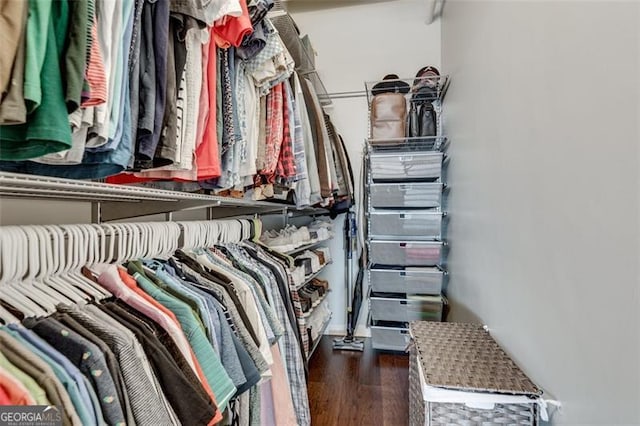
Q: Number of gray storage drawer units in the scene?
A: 7